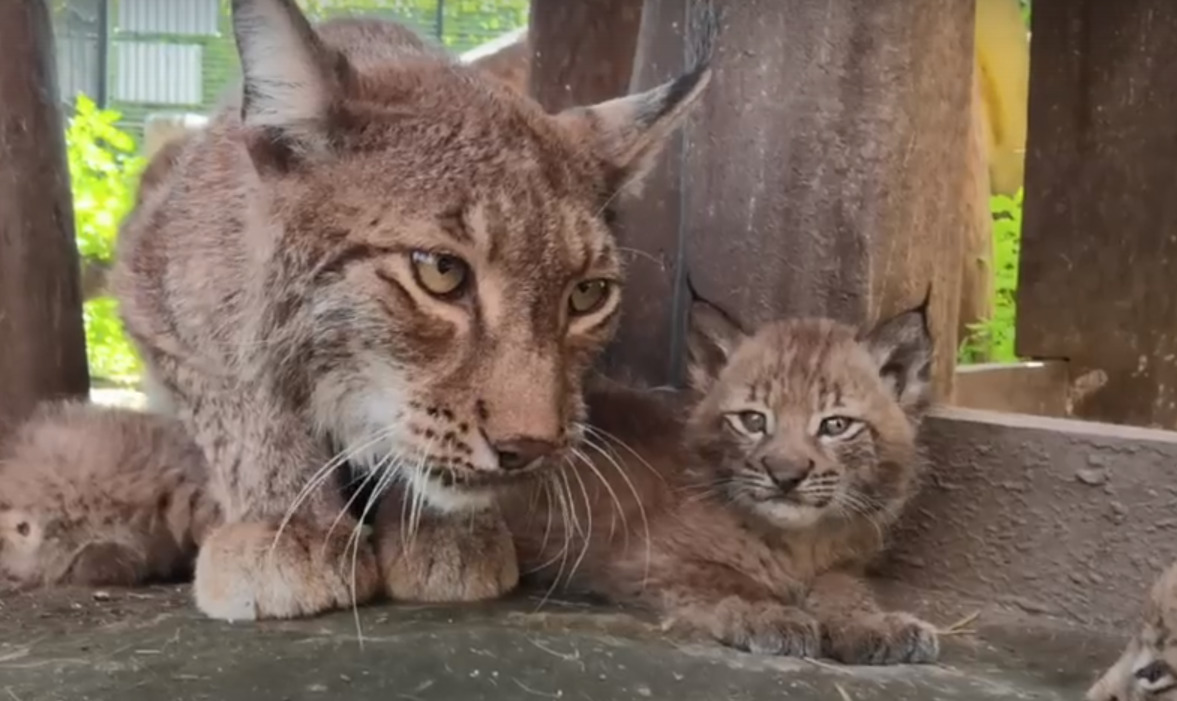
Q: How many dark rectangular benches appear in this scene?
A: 0